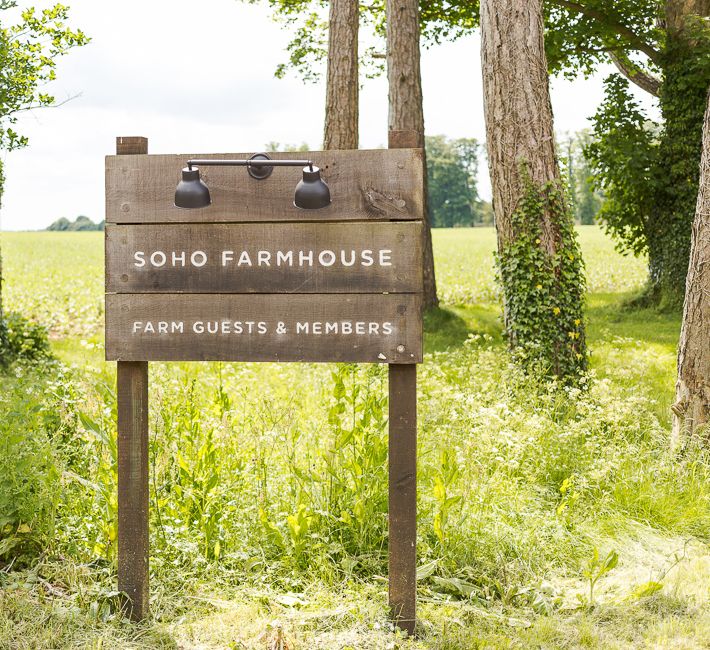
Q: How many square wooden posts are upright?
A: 2